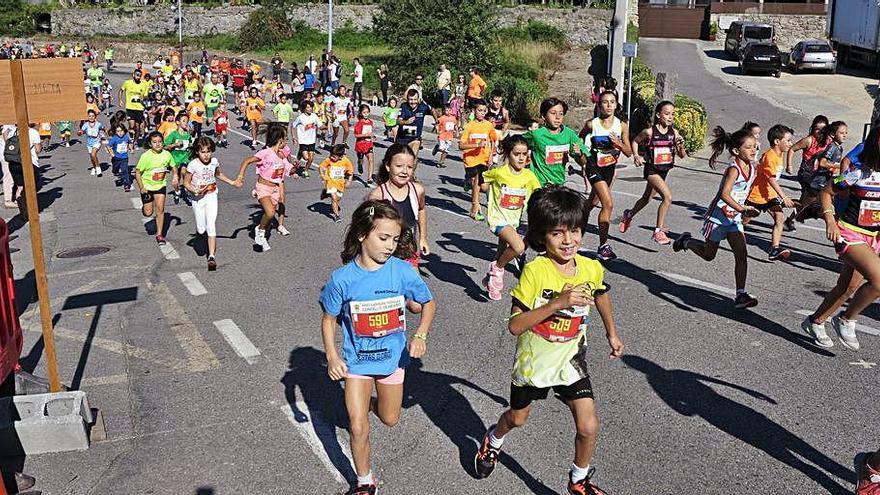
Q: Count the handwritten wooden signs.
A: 1